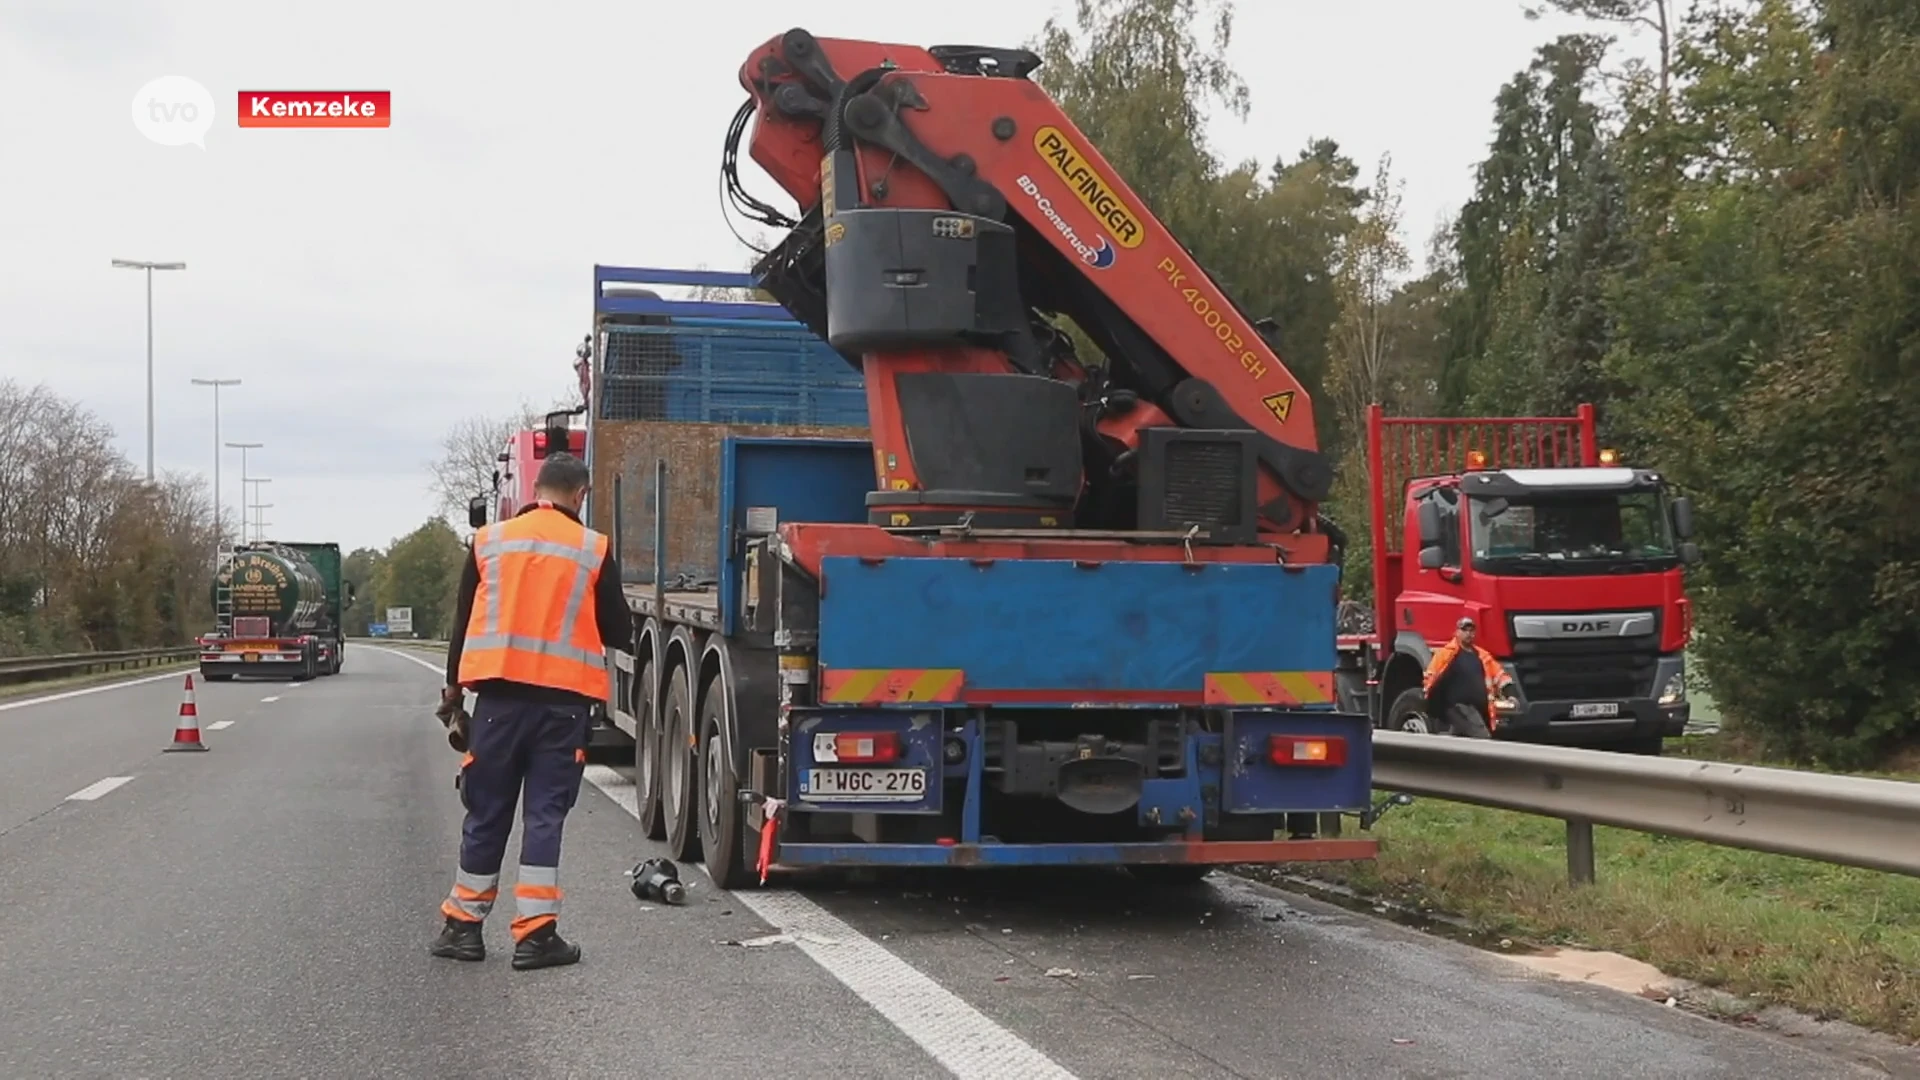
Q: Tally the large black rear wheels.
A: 3